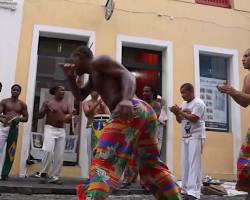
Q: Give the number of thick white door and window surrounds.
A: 3